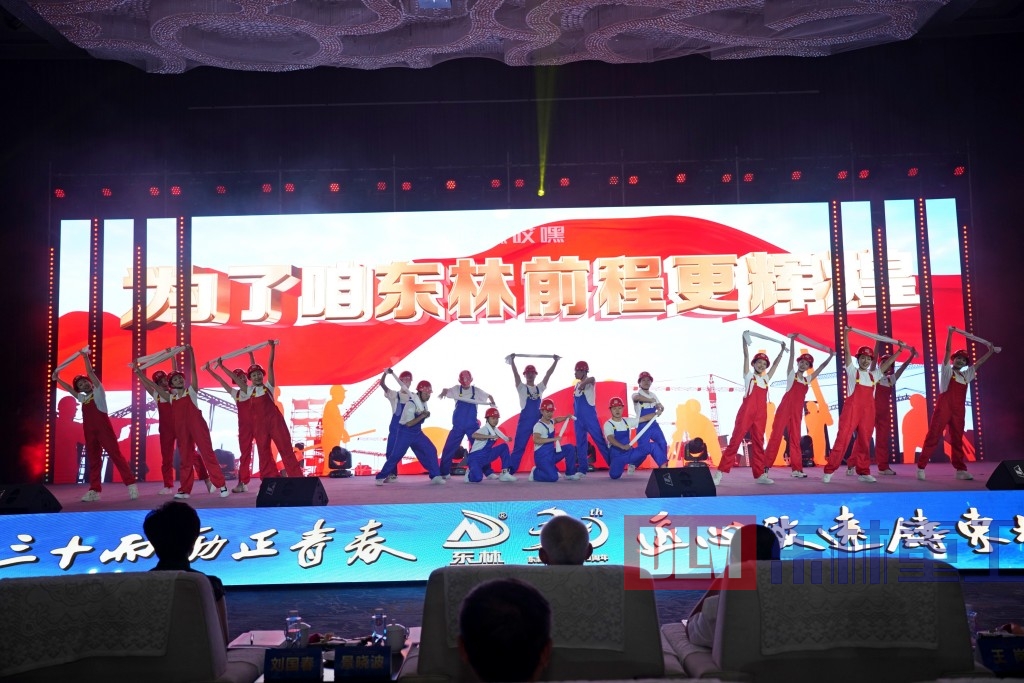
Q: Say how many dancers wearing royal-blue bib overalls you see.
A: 9